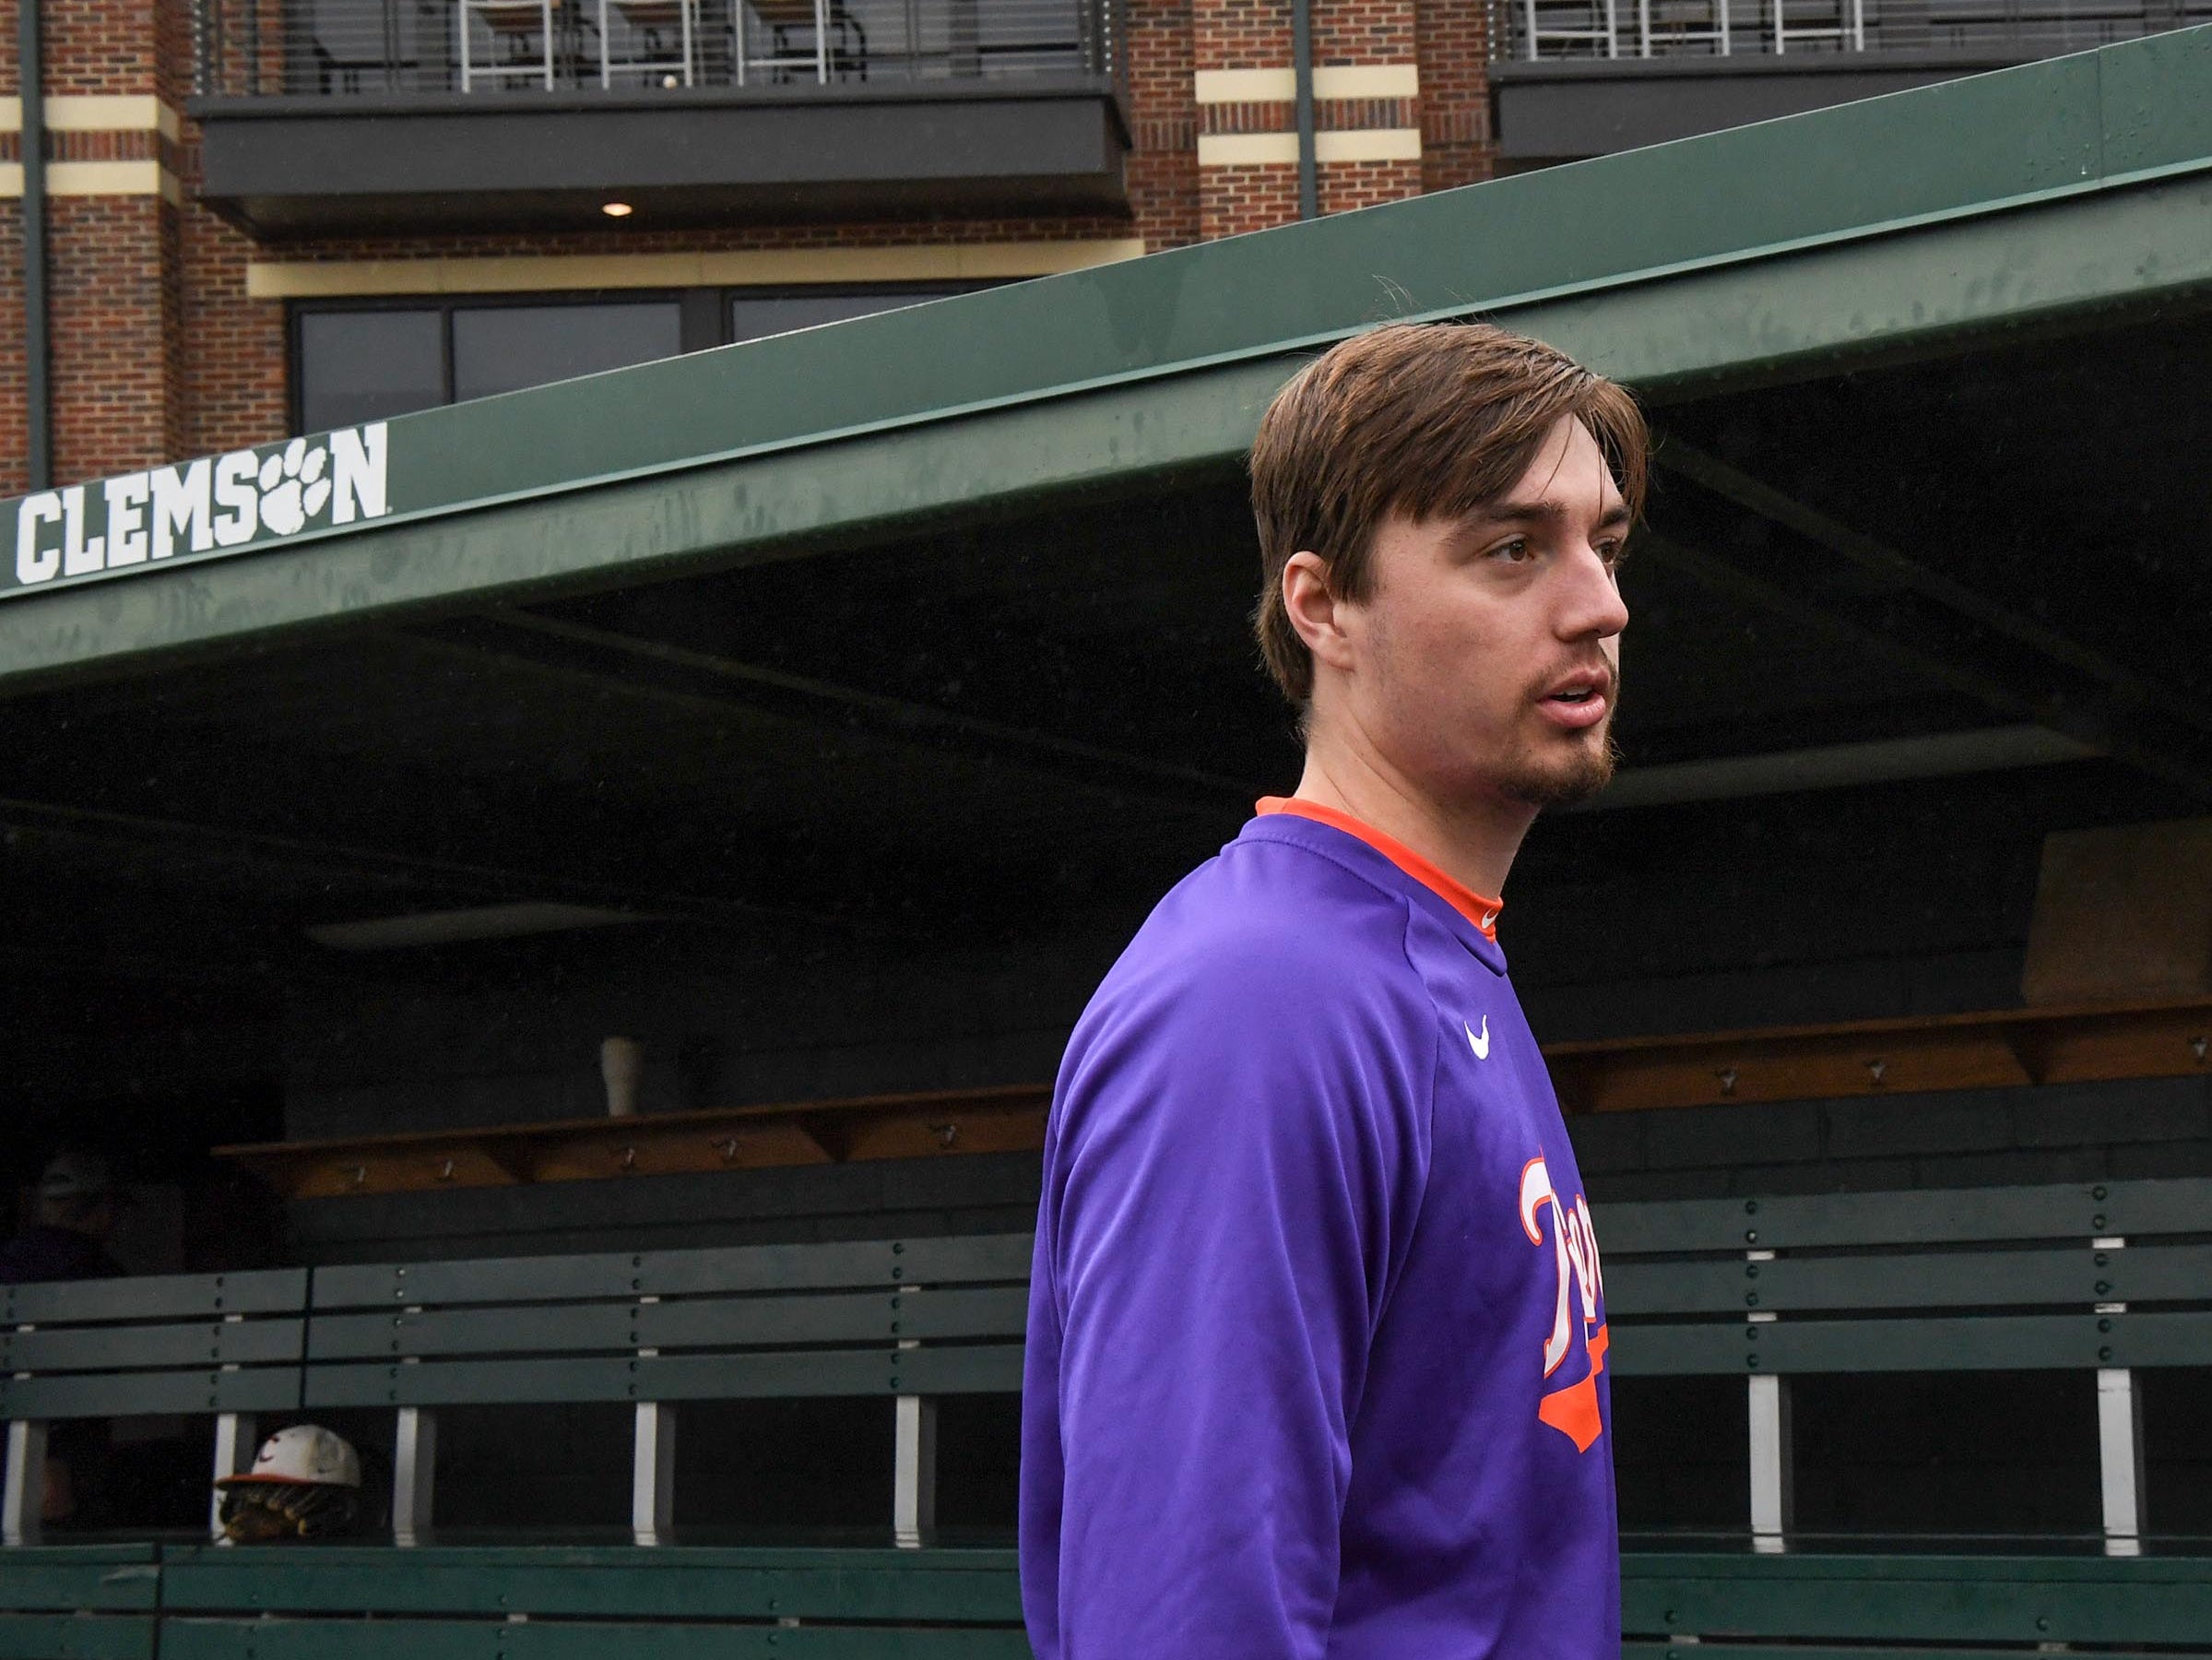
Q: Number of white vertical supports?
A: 7